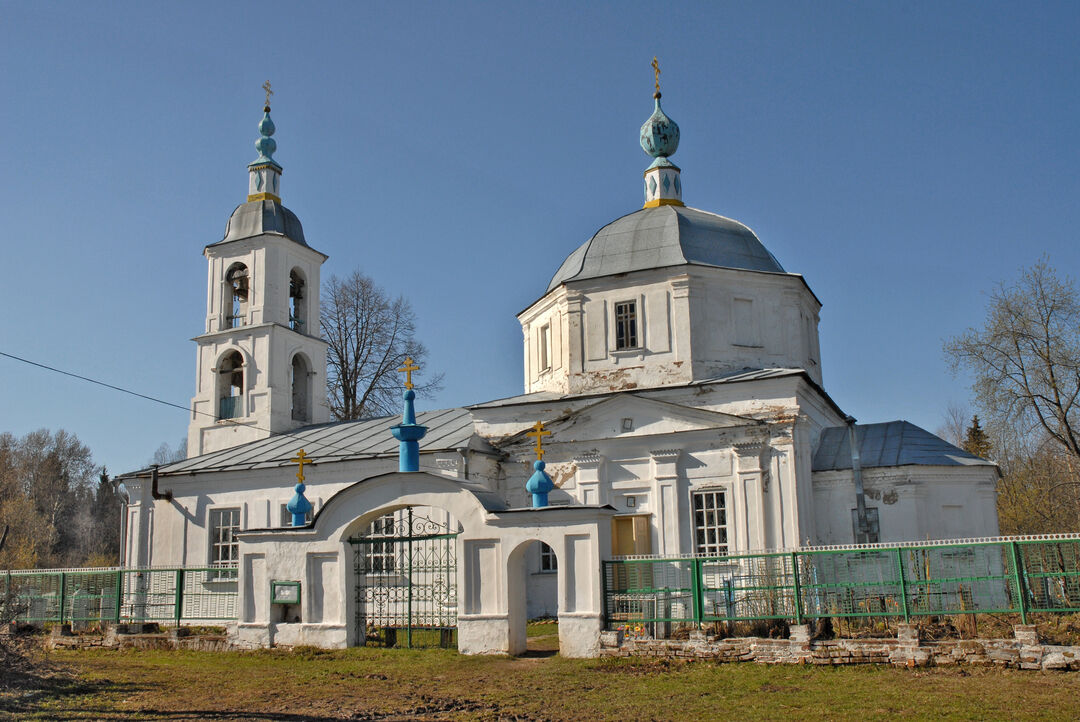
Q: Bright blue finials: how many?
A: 3